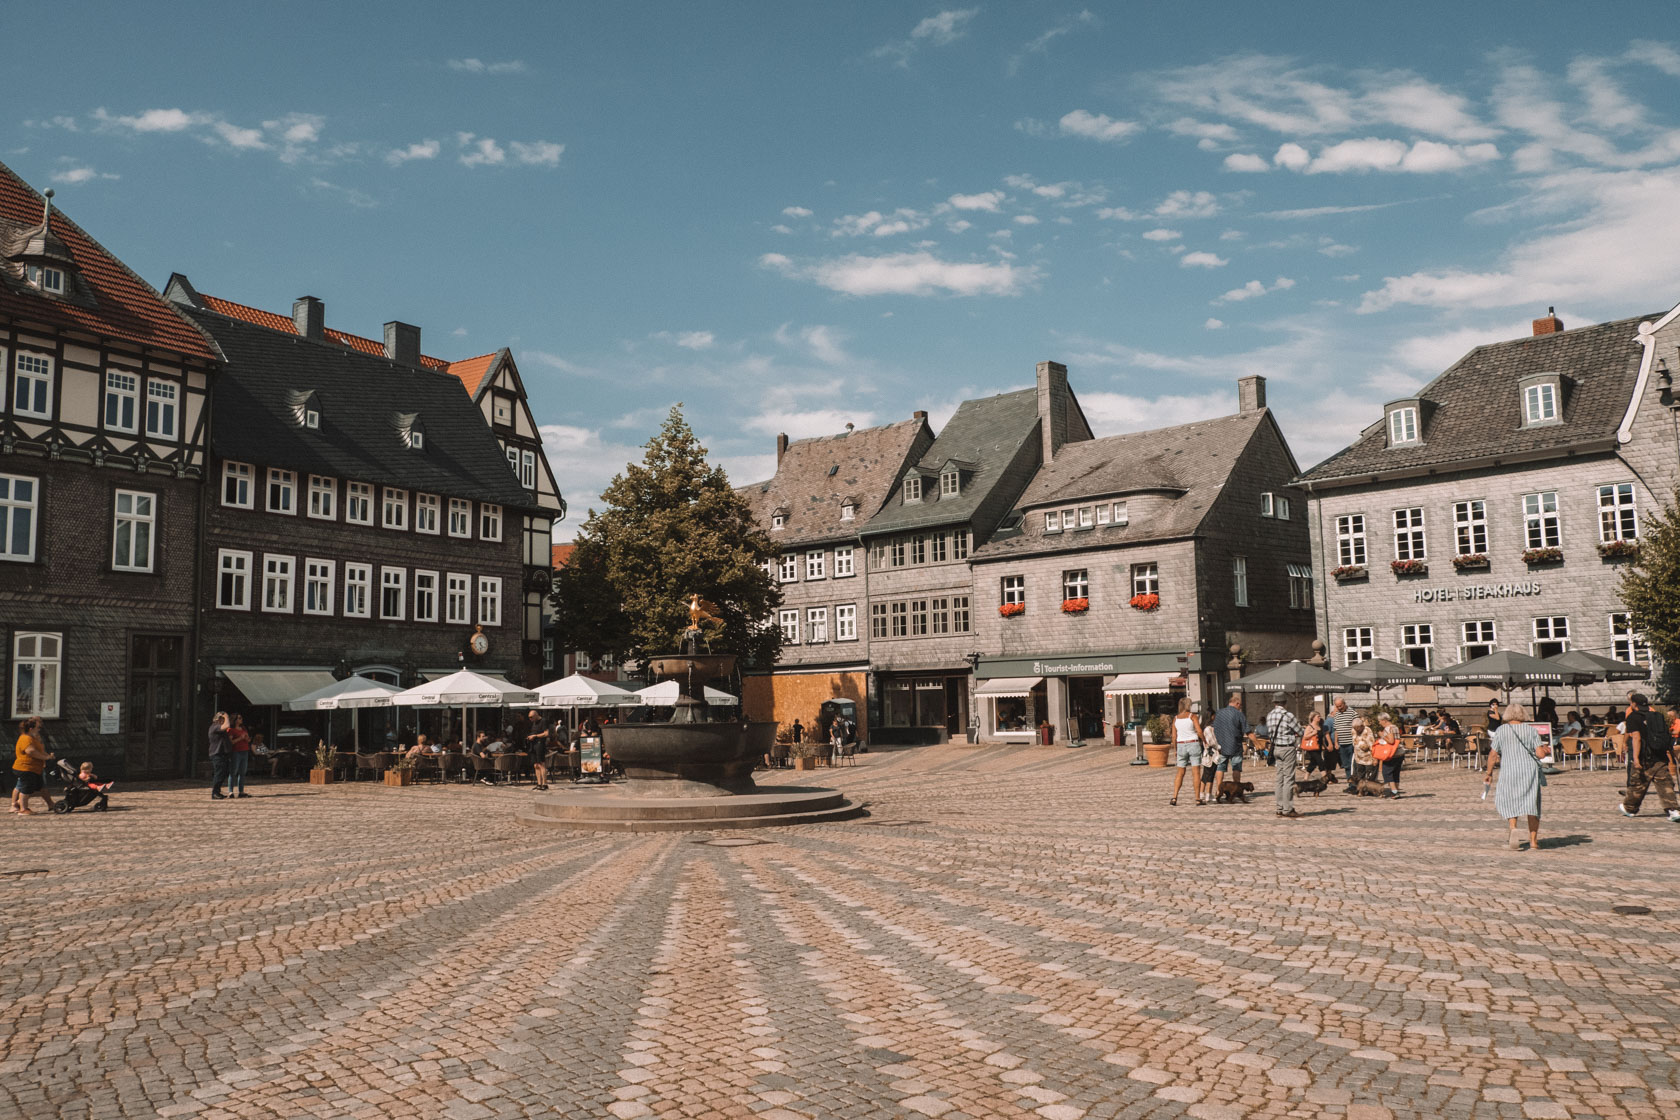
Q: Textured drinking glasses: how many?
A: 0